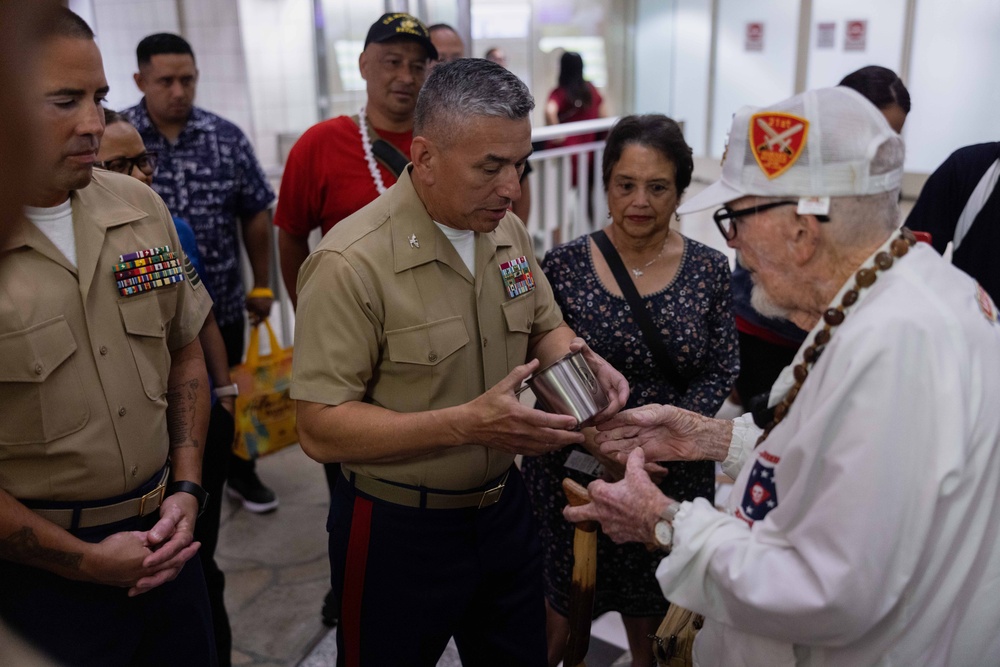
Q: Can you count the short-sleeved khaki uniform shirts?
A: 2